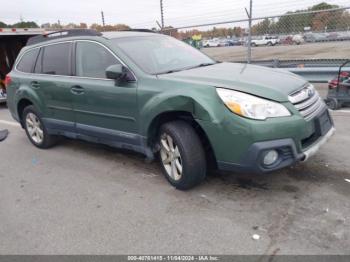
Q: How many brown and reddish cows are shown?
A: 0